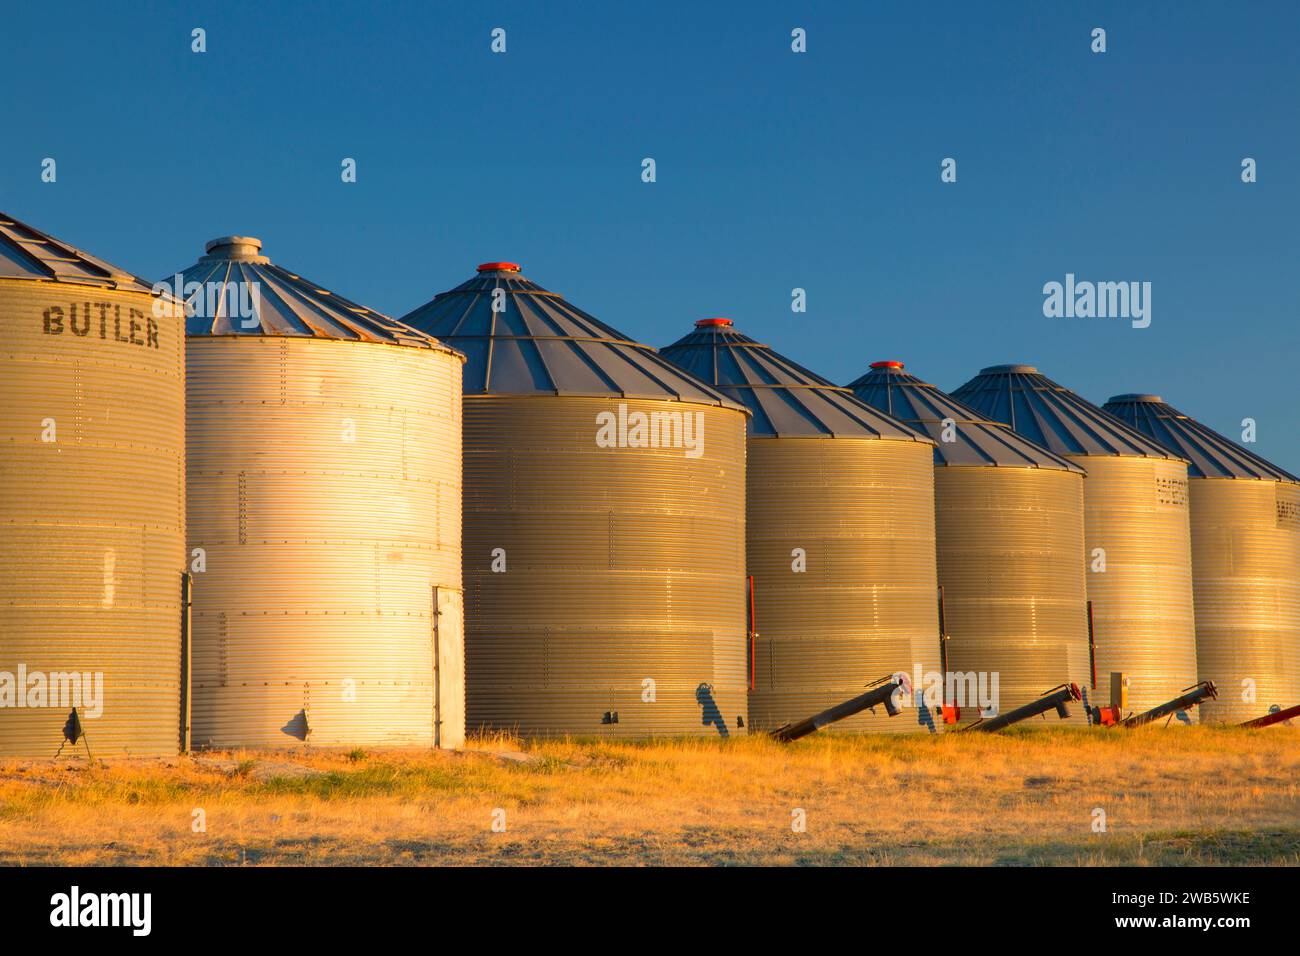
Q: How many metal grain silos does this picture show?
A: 7